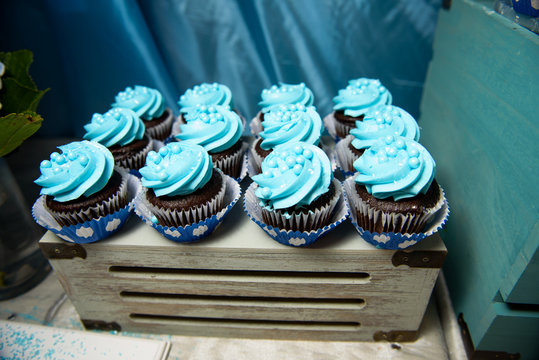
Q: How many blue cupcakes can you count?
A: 12